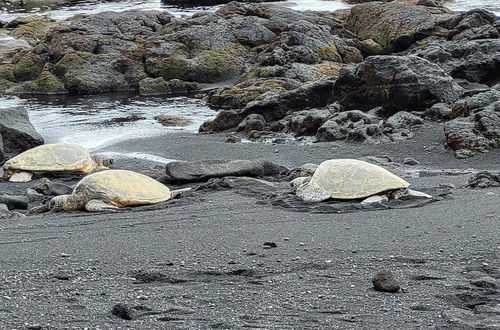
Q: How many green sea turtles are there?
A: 3